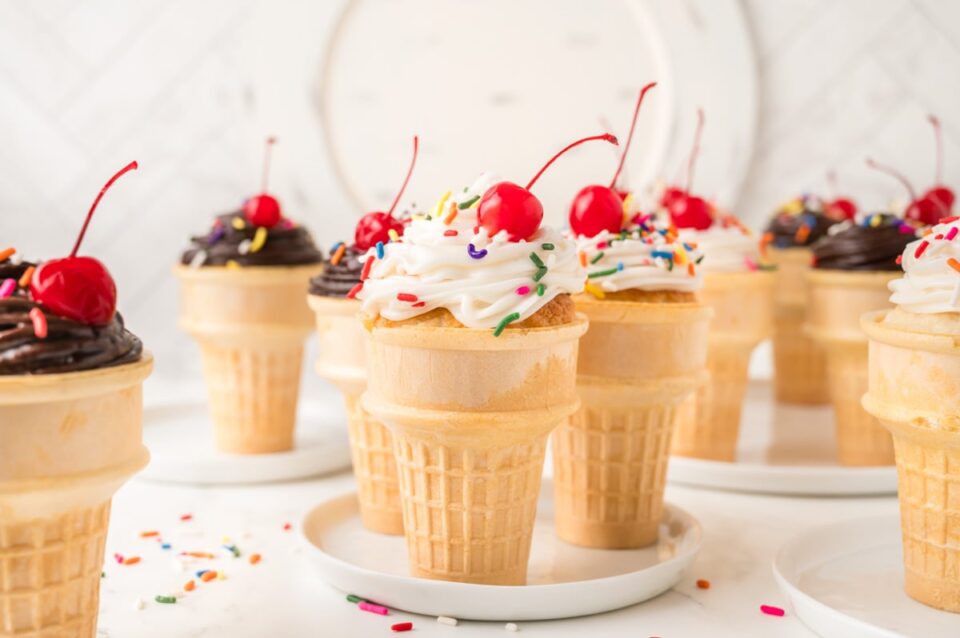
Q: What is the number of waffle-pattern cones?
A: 9